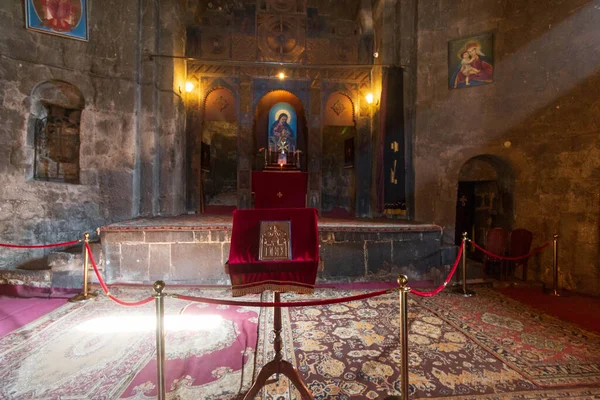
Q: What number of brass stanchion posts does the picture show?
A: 5